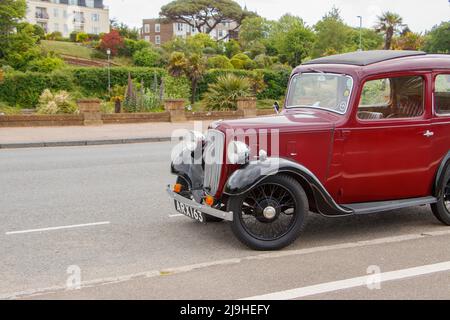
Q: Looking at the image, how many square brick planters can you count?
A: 3